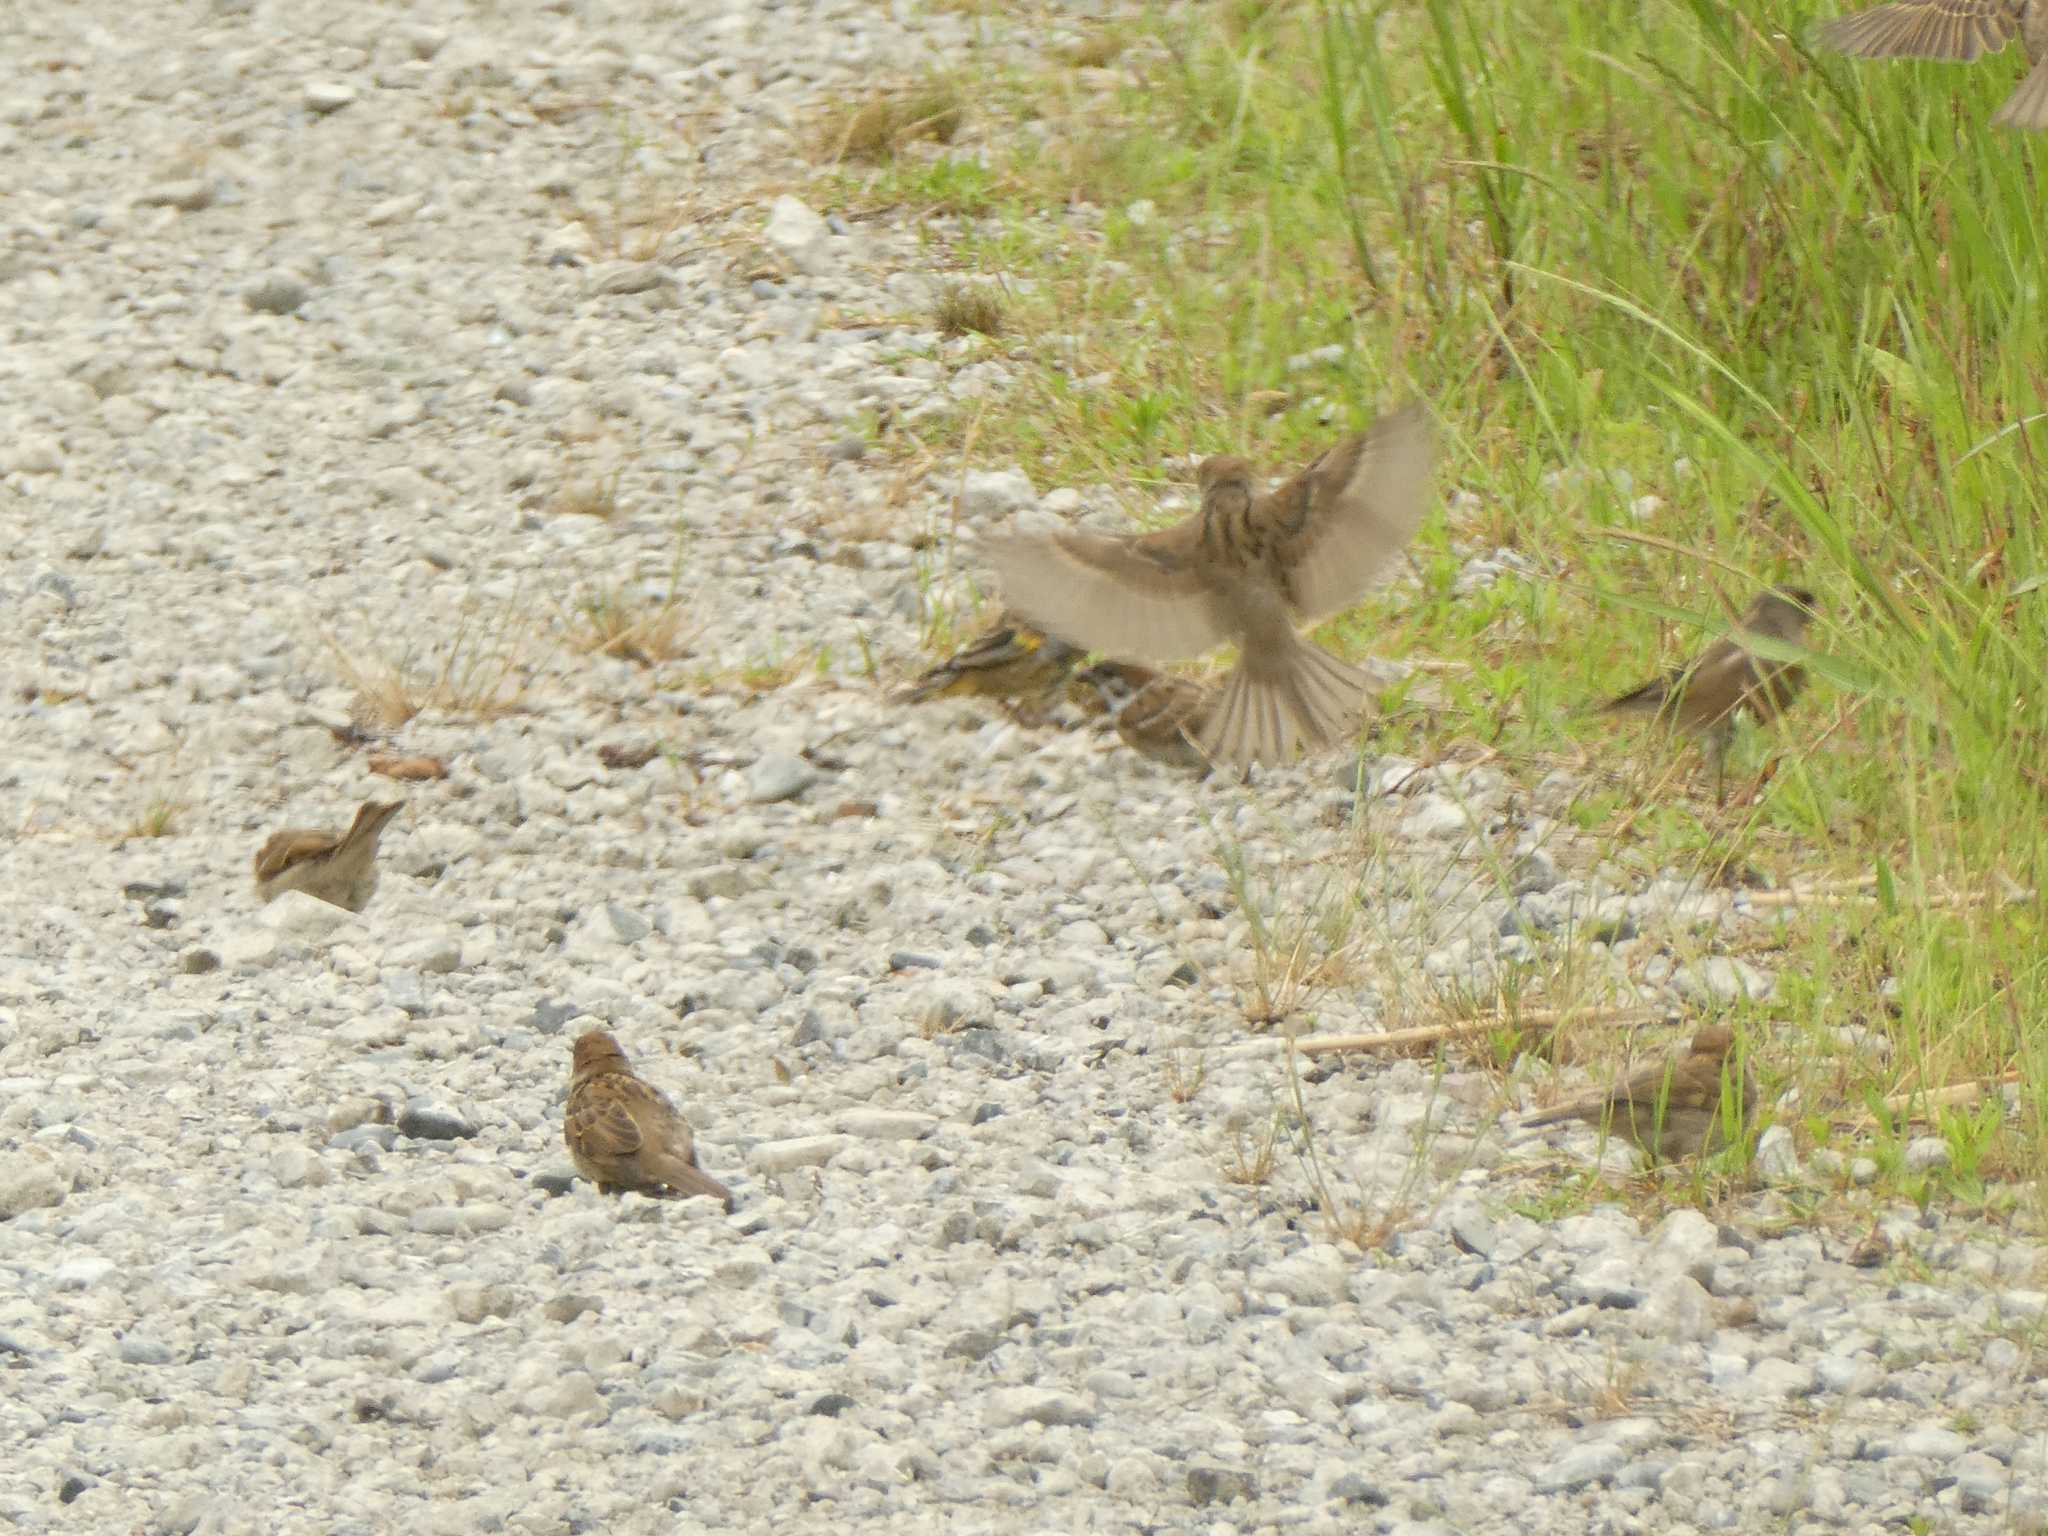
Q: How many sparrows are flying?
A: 2